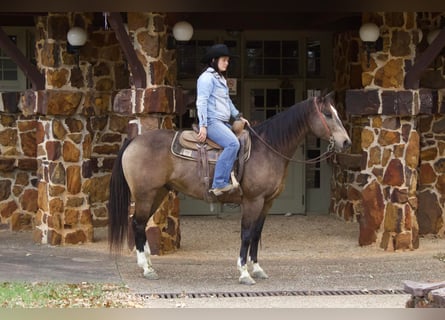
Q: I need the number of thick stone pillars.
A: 3